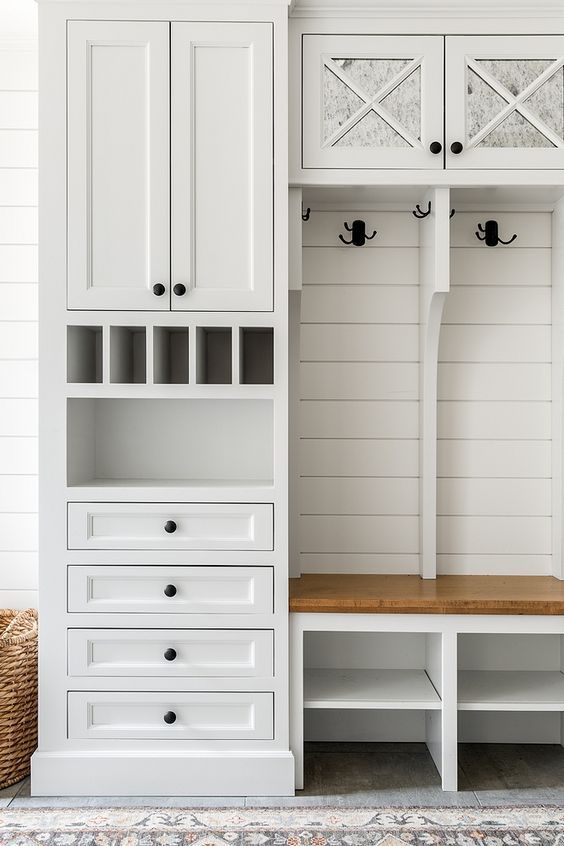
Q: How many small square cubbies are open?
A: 5